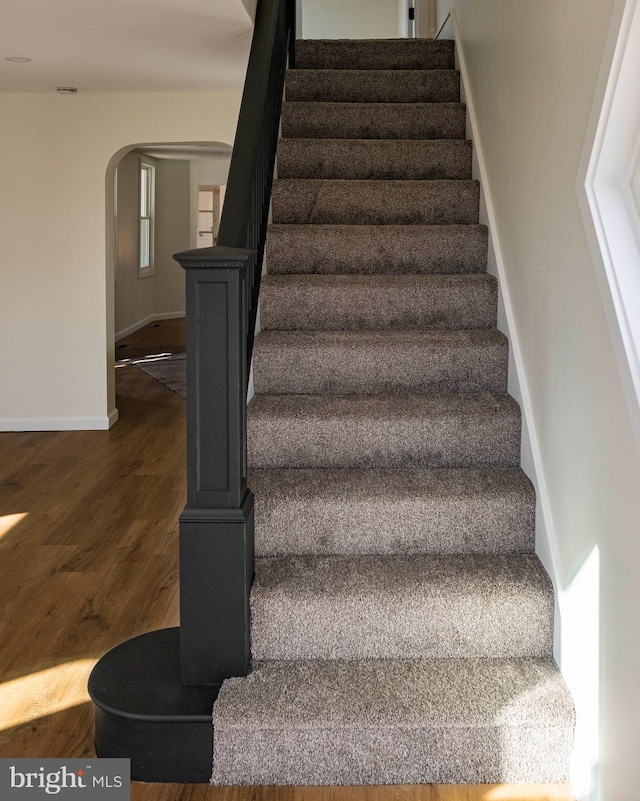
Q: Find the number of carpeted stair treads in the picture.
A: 12